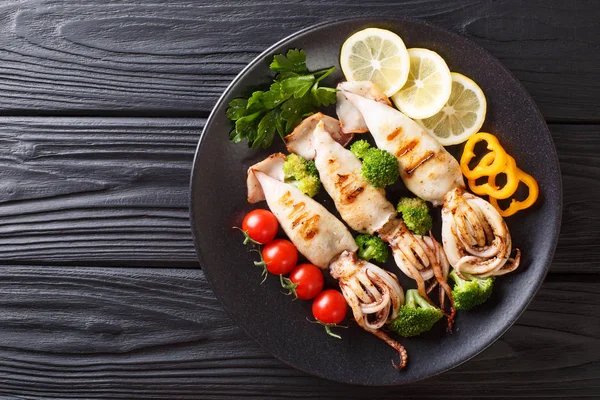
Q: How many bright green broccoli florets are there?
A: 6